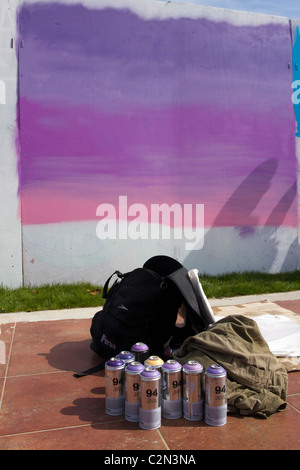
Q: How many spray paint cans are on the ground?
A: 9